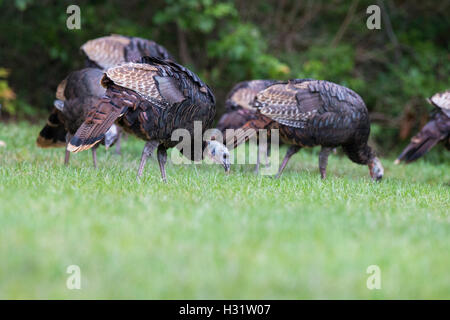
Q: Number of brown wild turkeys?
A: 6